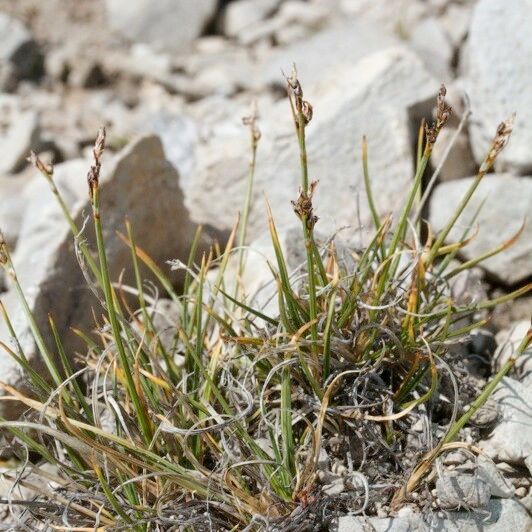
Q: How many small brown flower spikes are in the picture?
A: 8